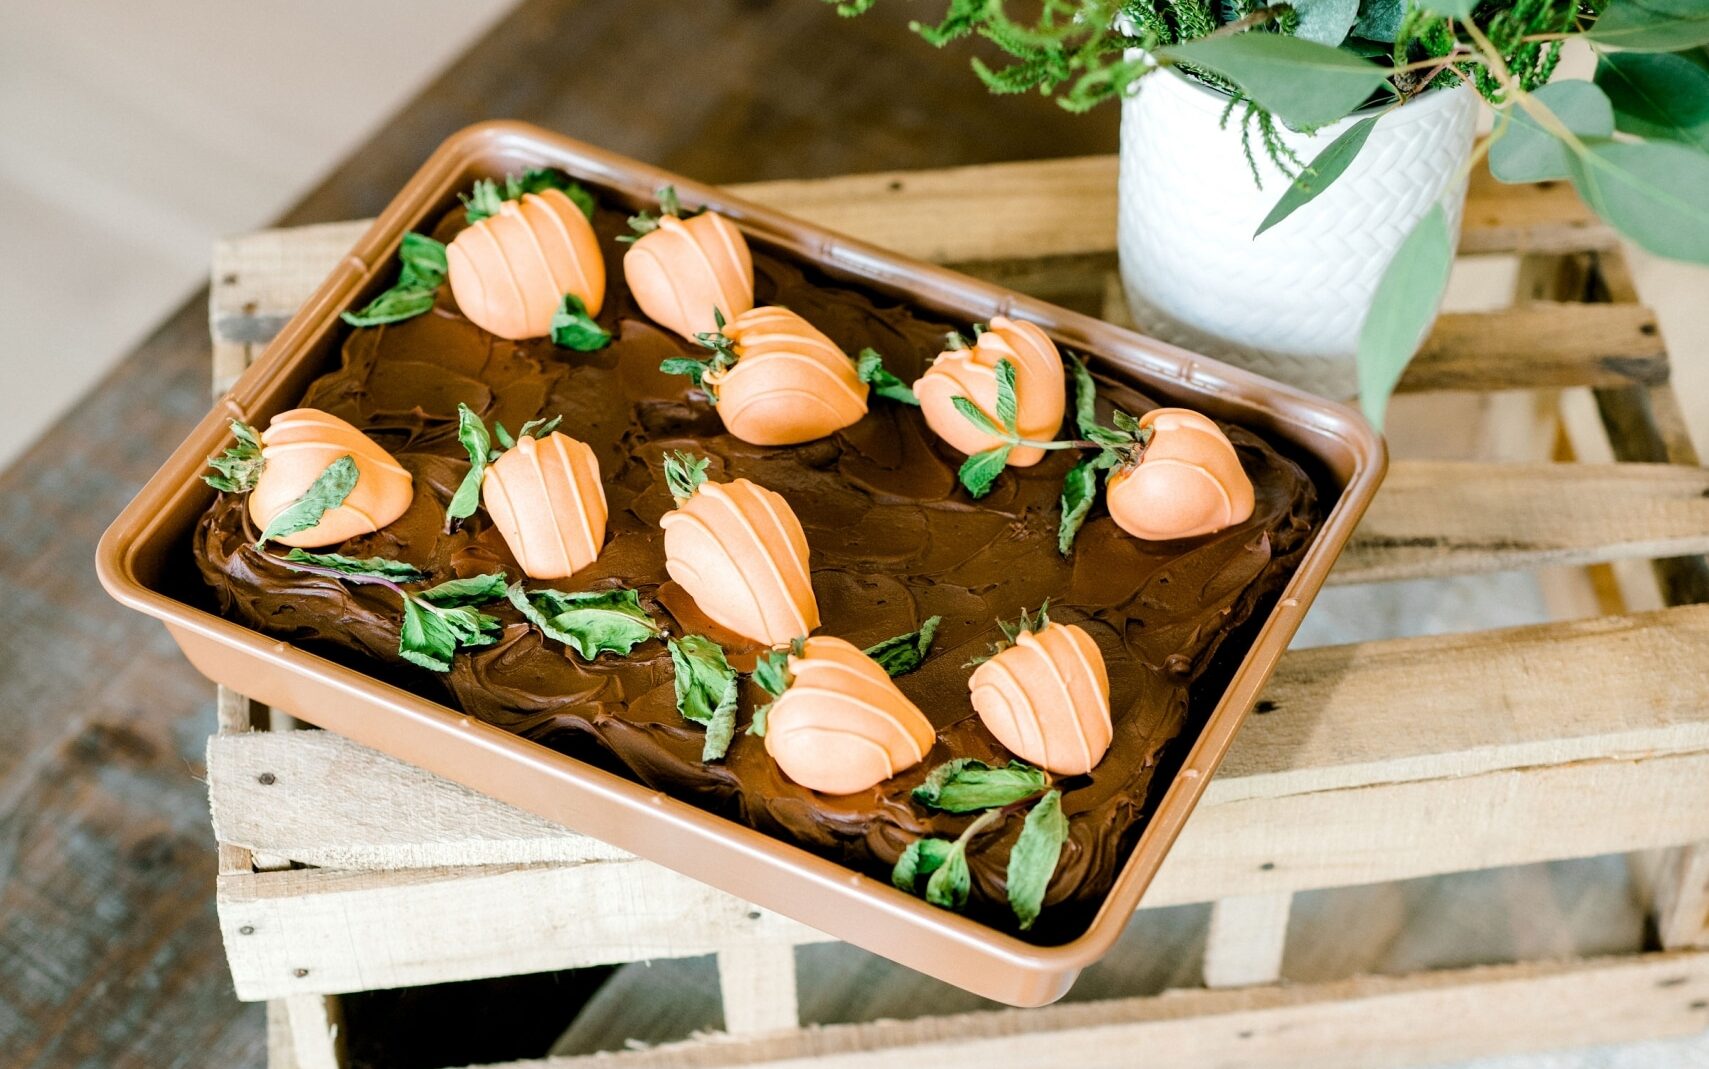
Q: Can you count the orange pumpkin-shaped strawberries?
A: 10